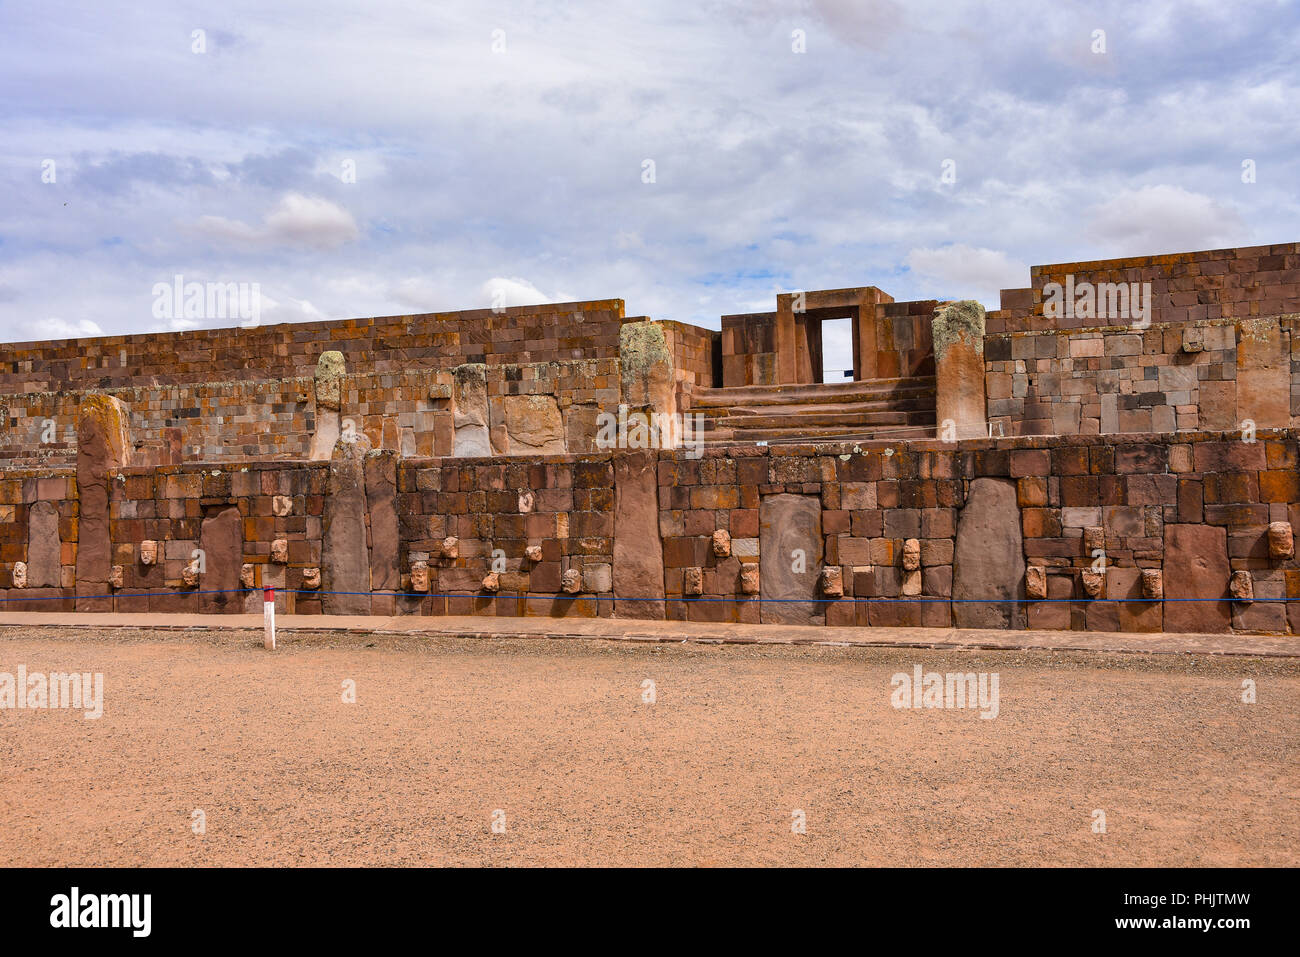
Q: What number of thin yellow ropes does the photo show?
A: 0